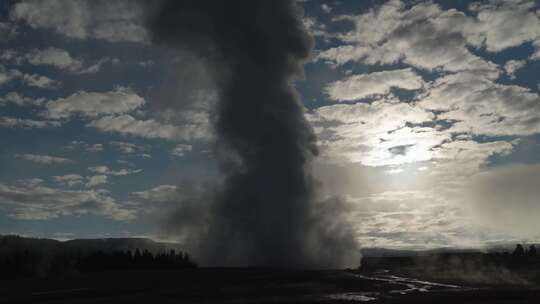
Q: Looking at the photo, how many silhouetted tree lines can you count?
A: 2